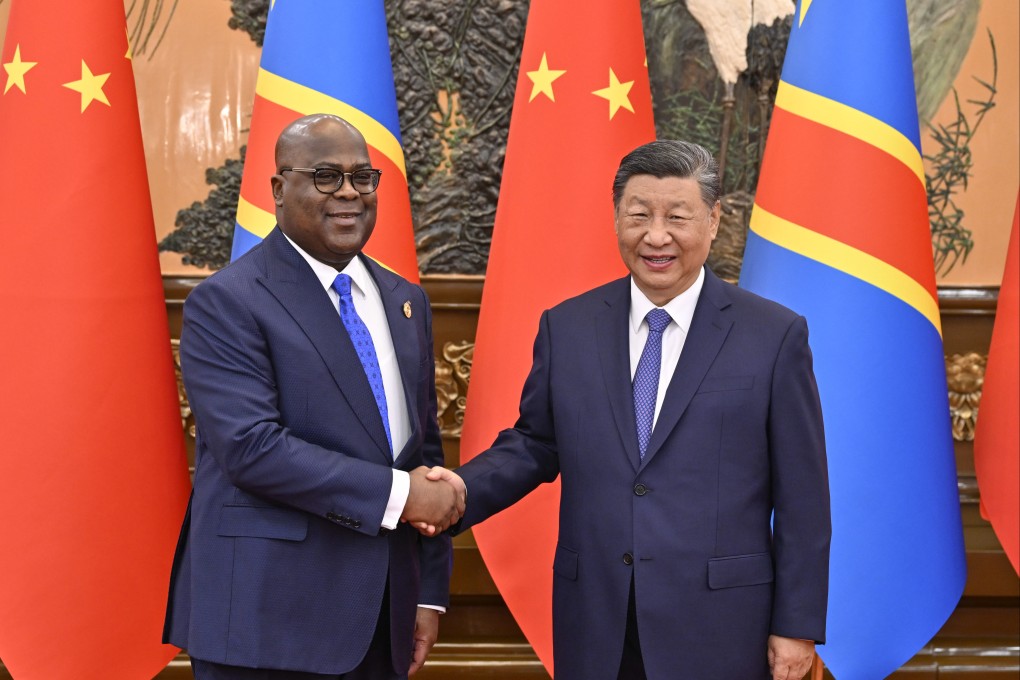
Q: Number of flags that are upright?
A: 5